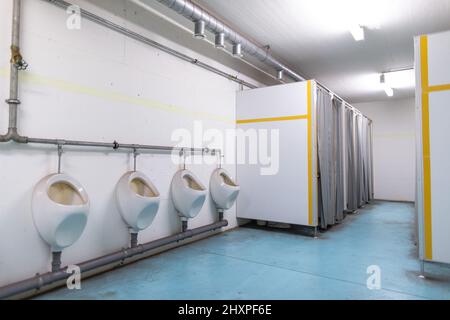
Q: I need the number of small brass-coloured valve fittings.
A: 1